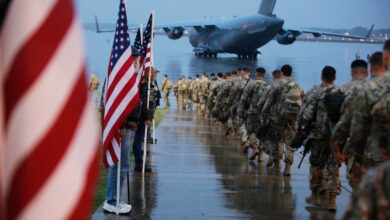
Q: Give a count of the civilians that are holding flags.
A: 3